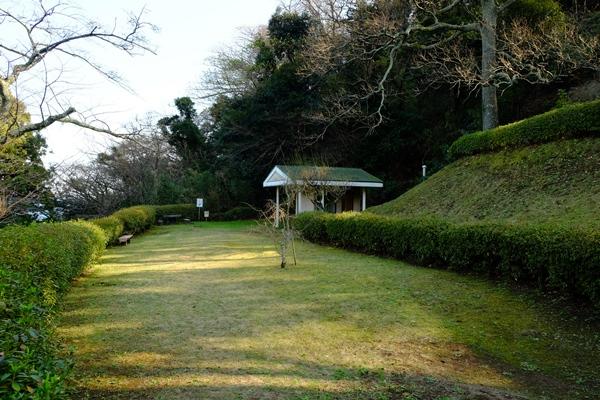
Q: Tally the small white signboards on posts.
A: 2